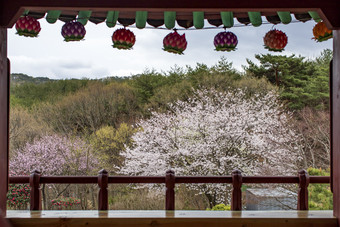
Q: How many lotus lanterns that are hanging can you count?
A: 7